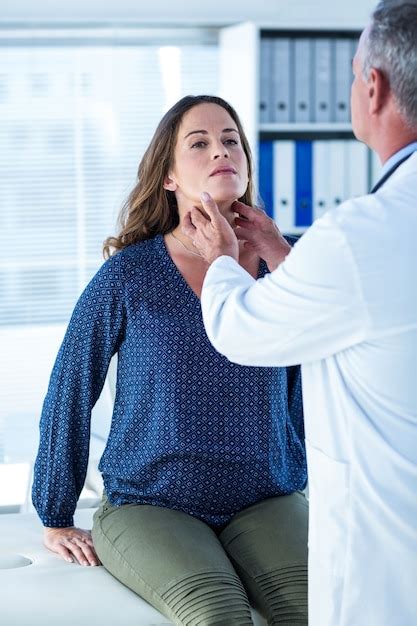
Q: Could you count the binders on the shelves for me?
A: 11